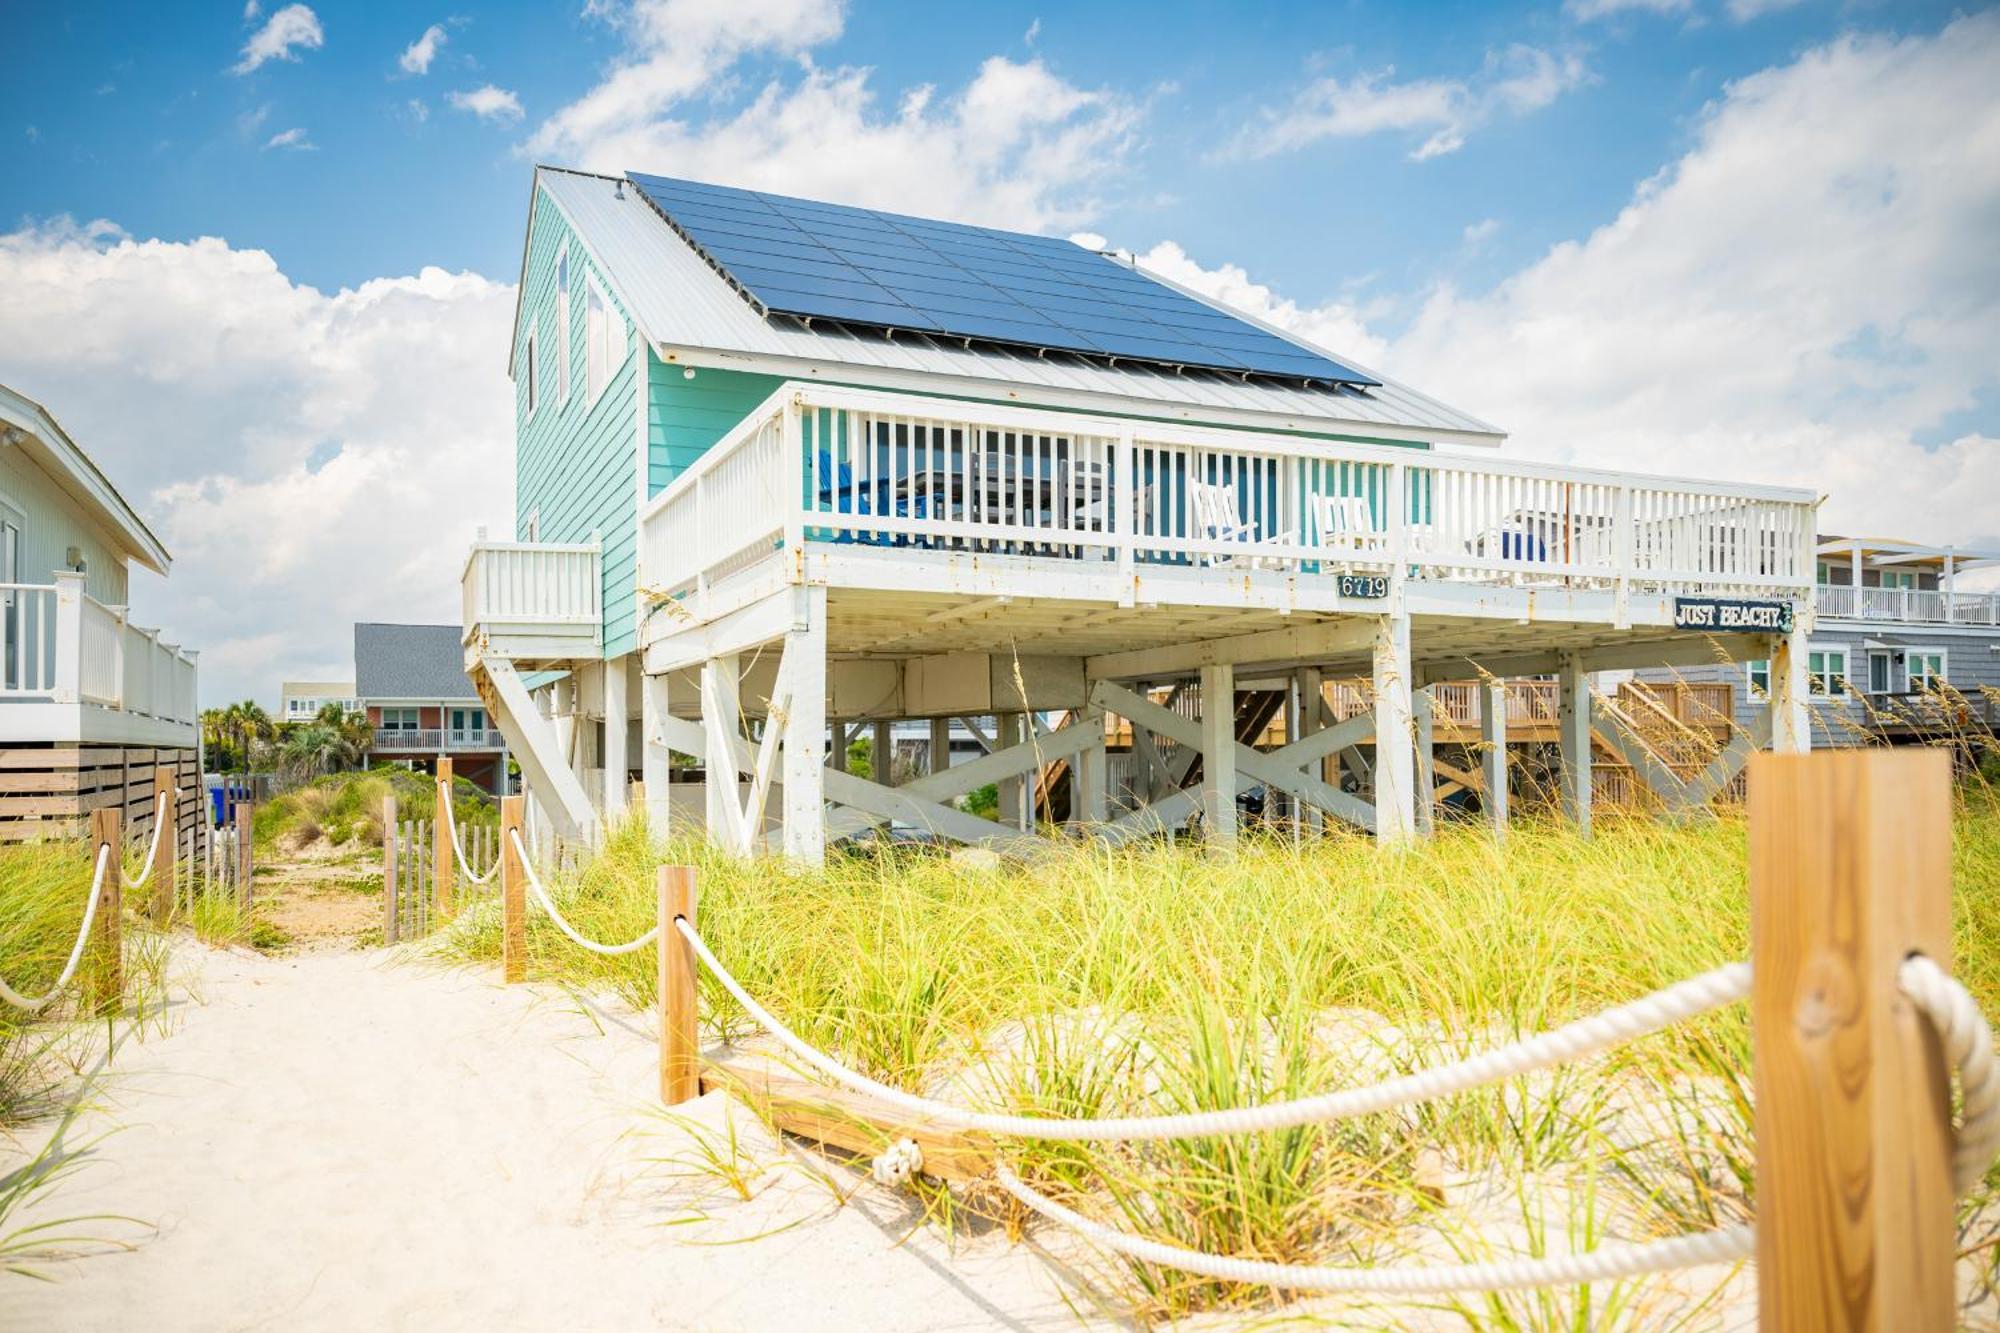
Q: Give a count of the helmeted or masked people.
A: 0